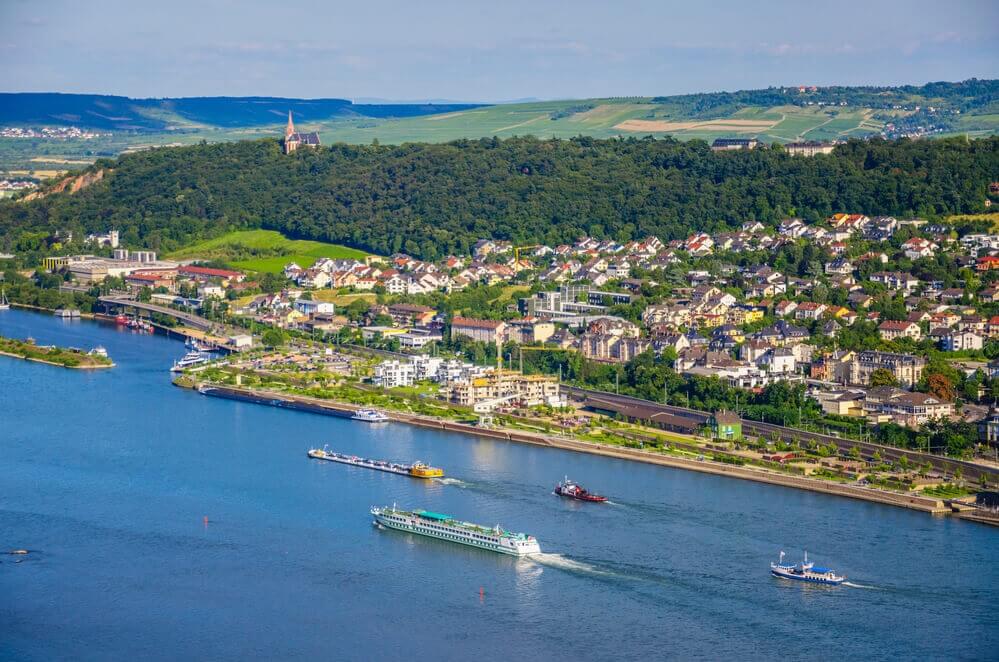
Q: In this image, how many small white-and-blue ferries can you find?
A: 1